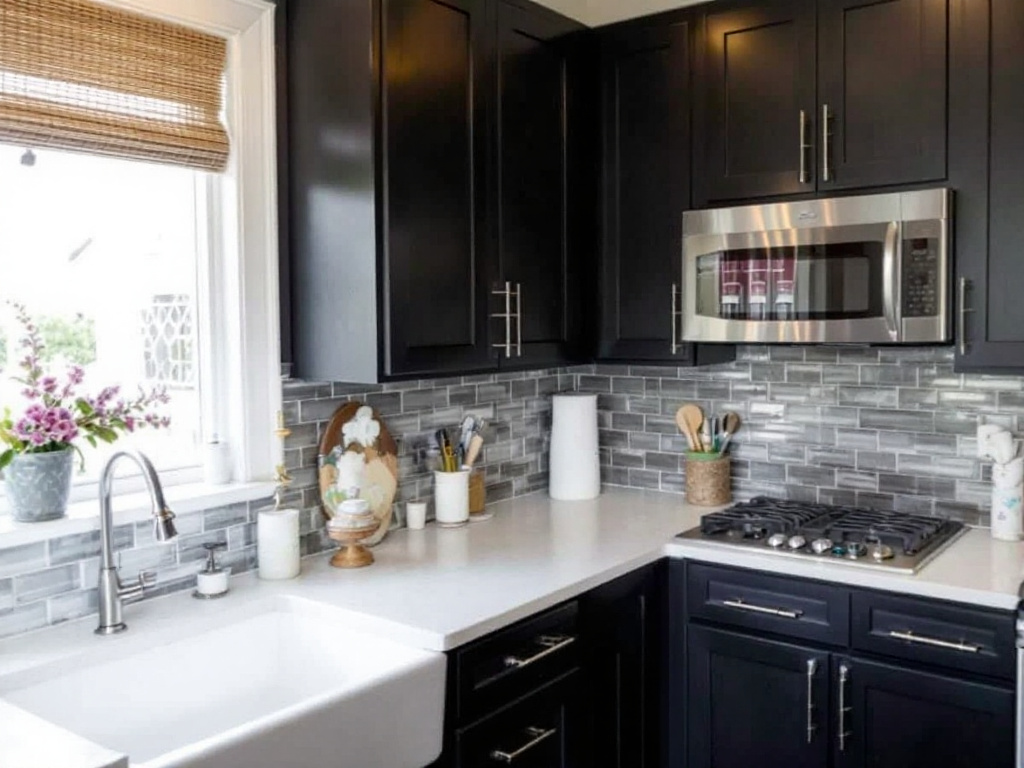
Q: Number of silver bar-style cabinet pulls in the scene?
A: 12